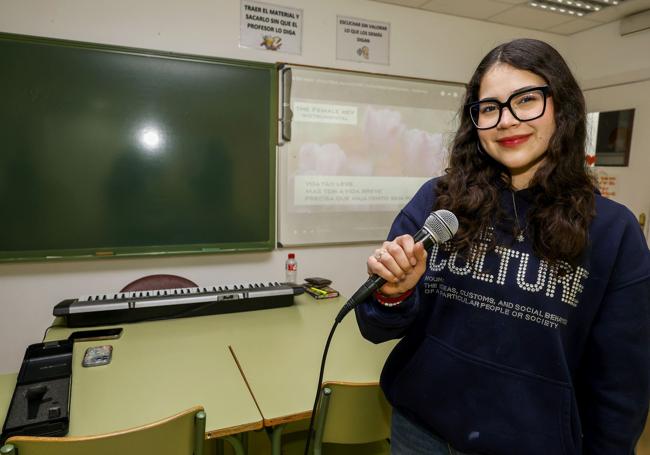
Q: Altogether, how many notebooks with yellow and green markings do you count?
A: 1